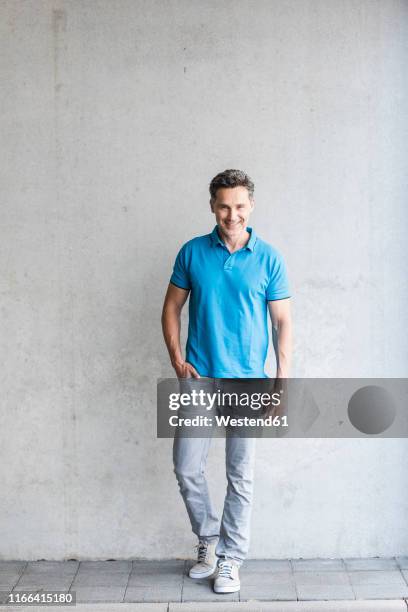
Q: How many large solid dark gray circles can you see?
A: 1